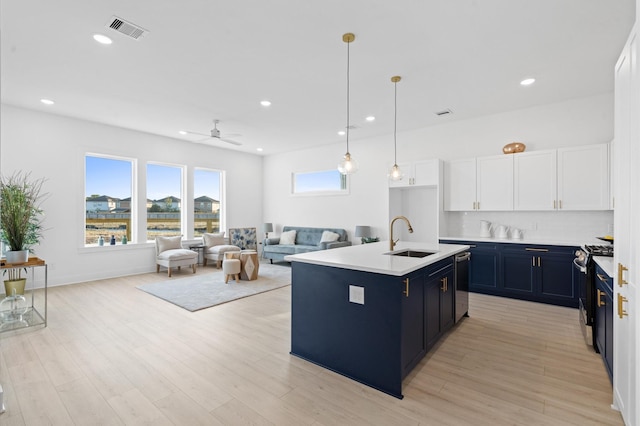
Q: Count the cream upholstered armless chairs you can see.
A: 2